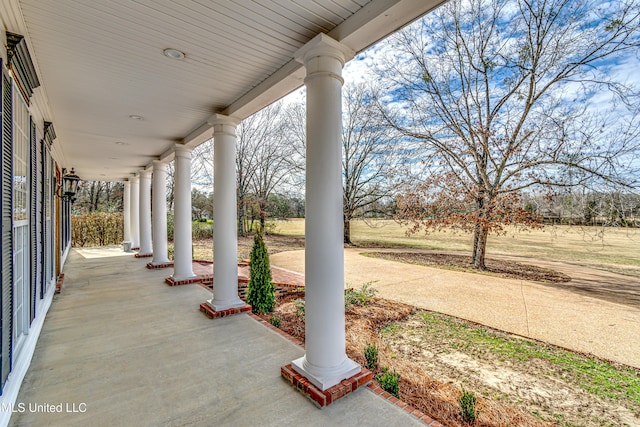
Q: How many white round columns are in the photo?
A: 7